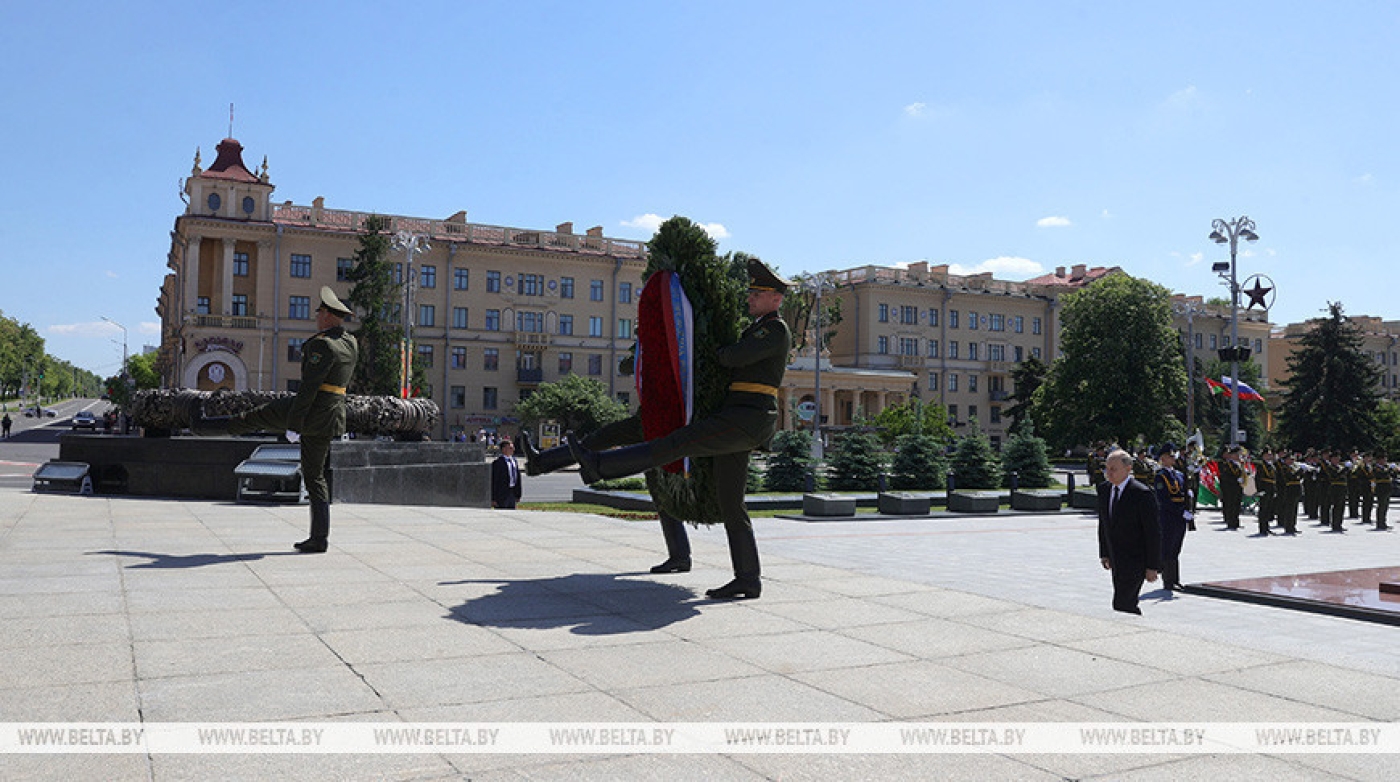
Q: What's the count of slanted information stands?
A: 2